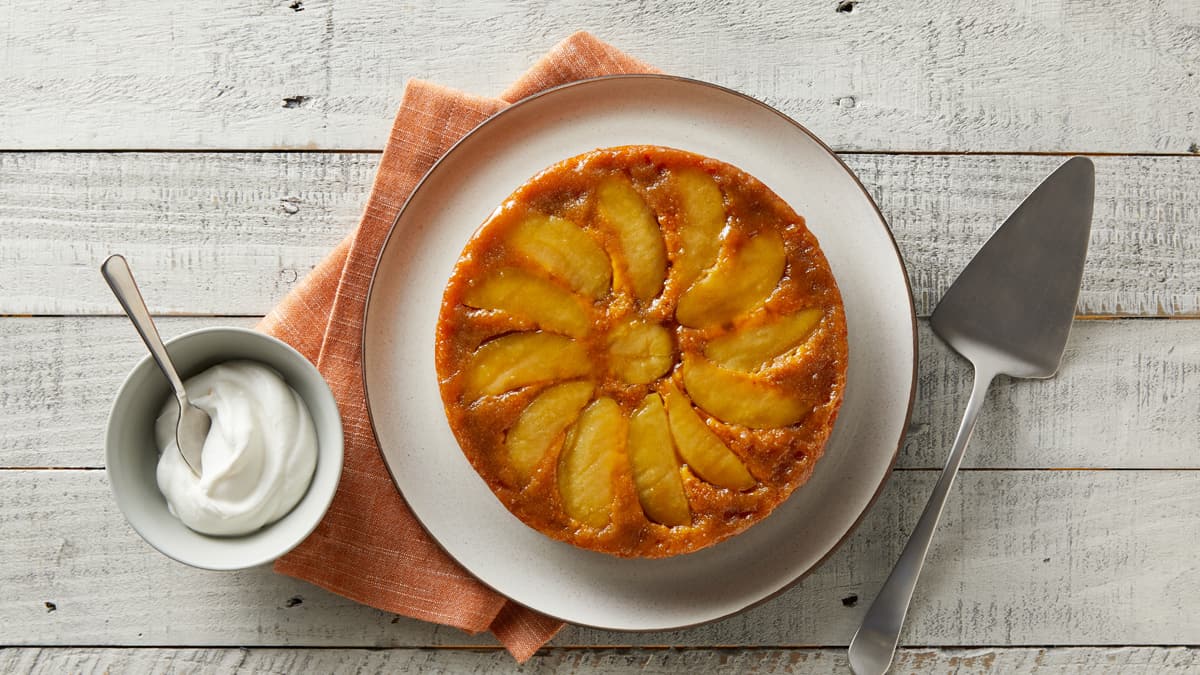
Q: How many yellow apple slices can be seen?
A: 13